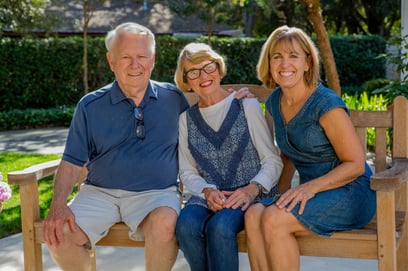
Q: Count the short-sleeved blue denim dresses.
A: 1